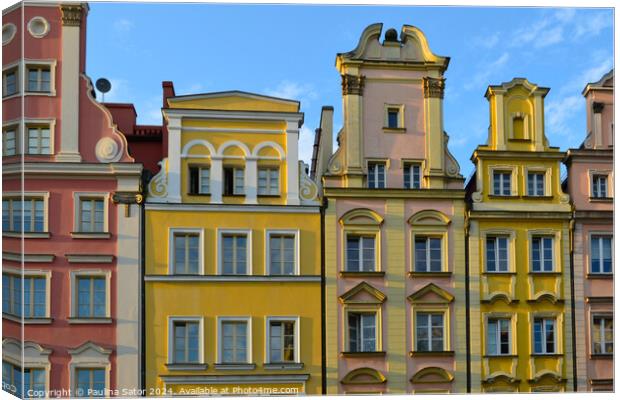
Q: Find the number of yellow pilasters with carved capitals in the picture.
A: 2